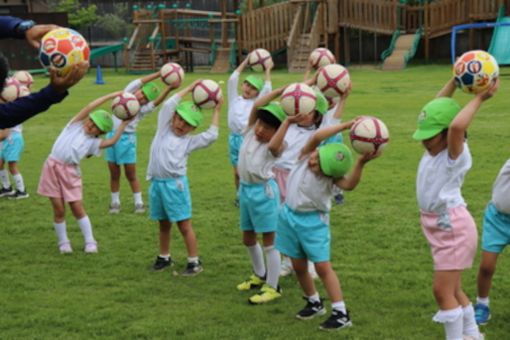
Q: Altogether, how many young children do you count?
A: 11